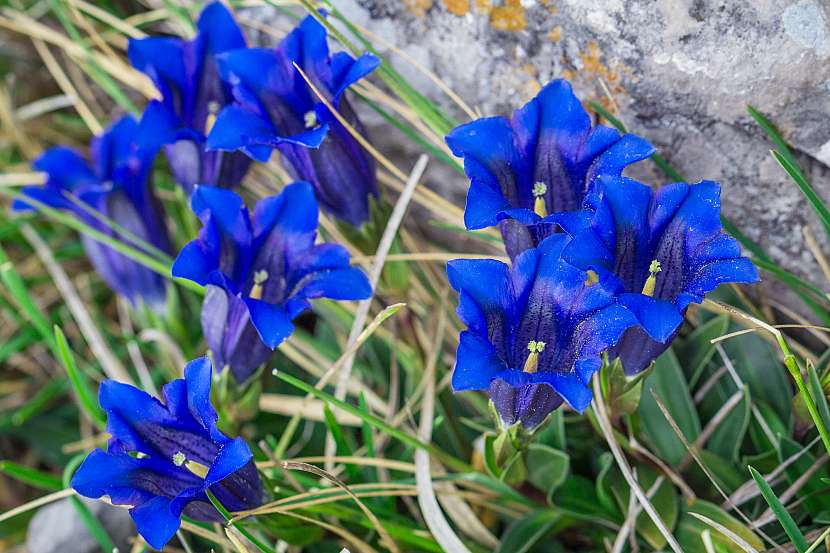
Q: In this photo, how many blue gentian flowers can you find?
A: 8